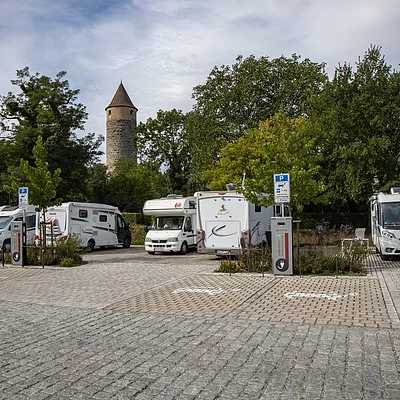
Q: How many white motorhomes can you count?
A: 5